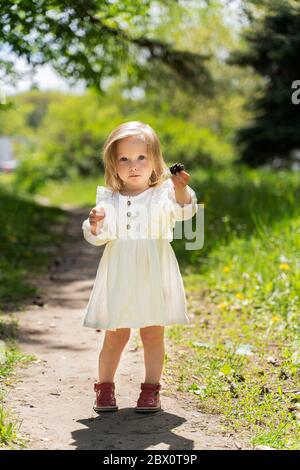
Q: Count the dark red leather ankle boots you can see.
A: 2